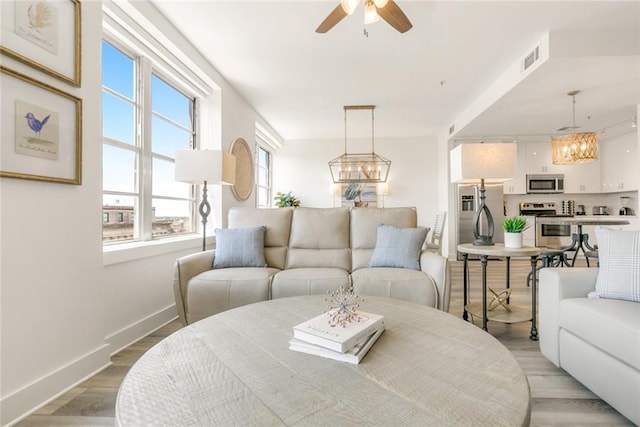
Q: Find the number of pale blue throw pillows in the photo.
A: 2